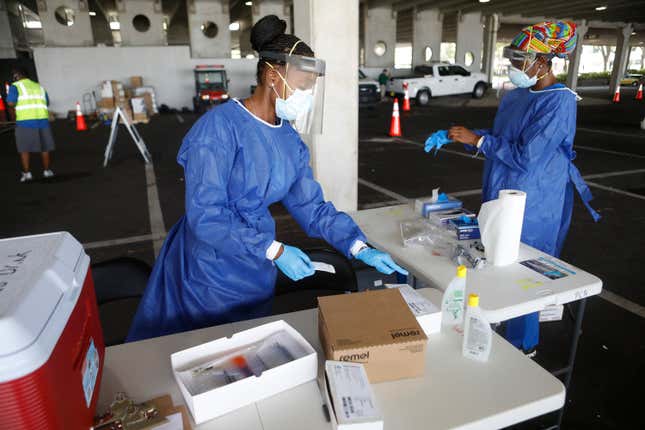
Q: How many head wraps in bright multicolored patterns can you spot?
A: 1